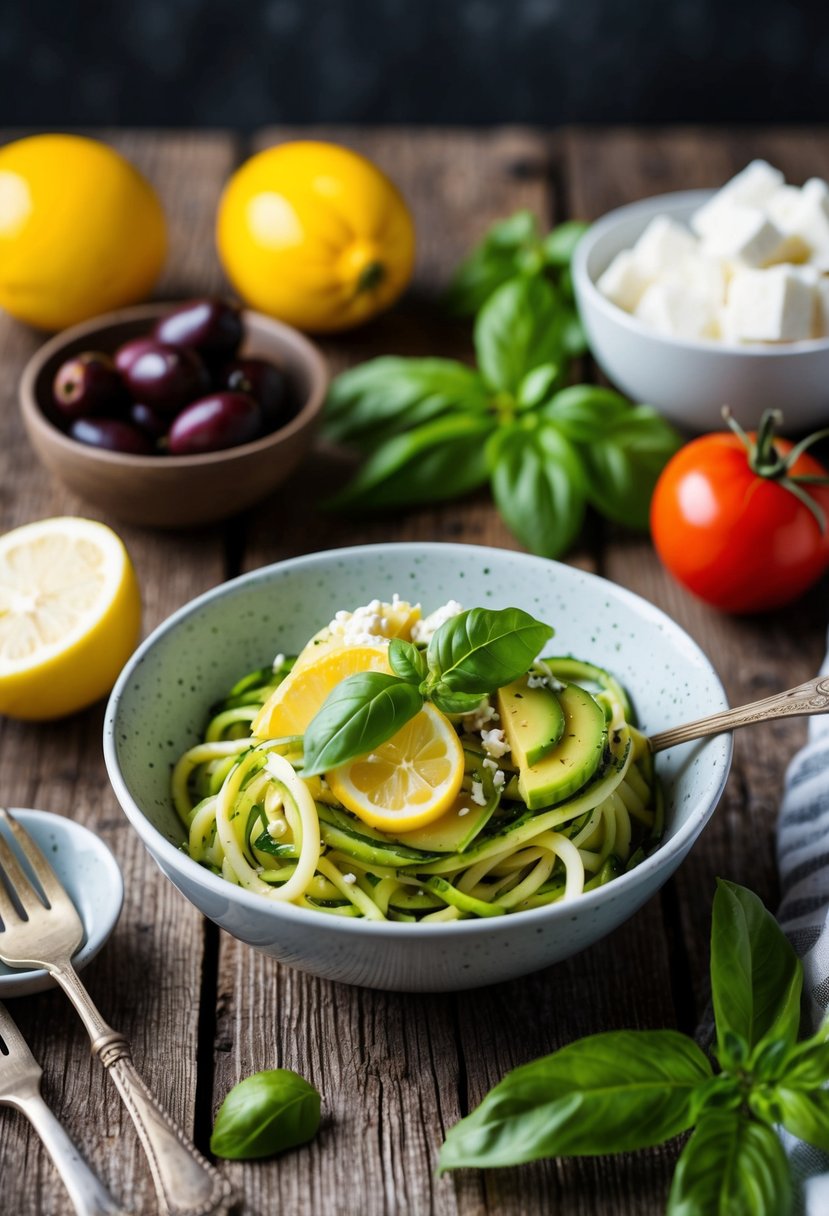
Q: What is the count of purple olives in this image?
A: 8